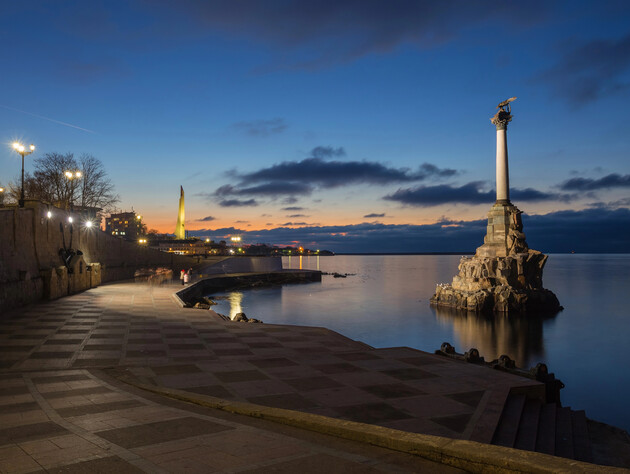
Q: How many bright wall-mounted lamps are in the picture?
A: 3